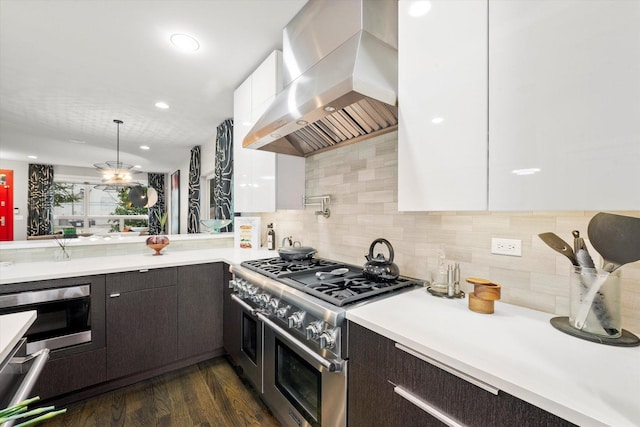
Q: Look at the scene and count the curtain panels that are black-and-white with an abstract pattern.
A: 4